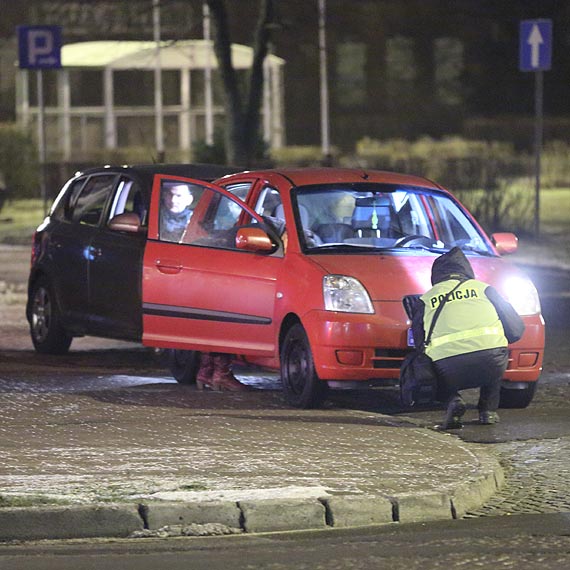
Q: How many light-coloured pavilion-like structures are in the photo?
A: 1